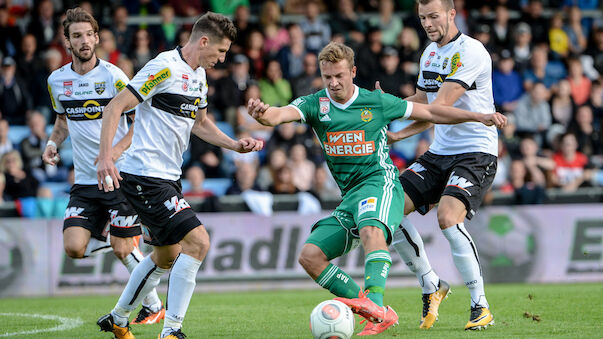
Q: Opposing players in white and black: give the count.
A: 3